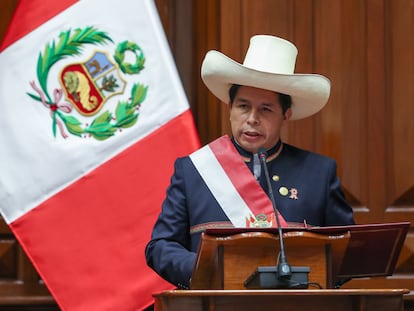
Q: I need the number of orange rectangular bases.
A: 0